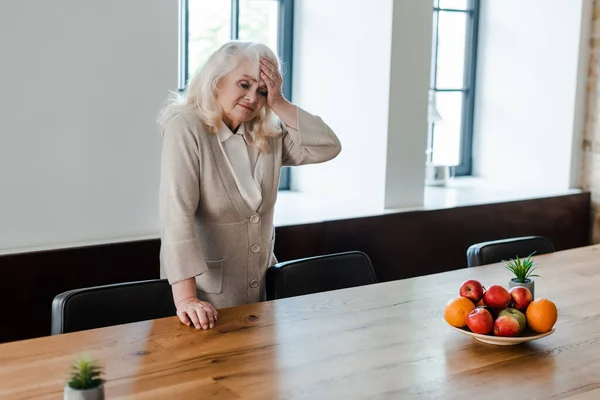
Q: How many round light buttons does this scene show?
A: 3